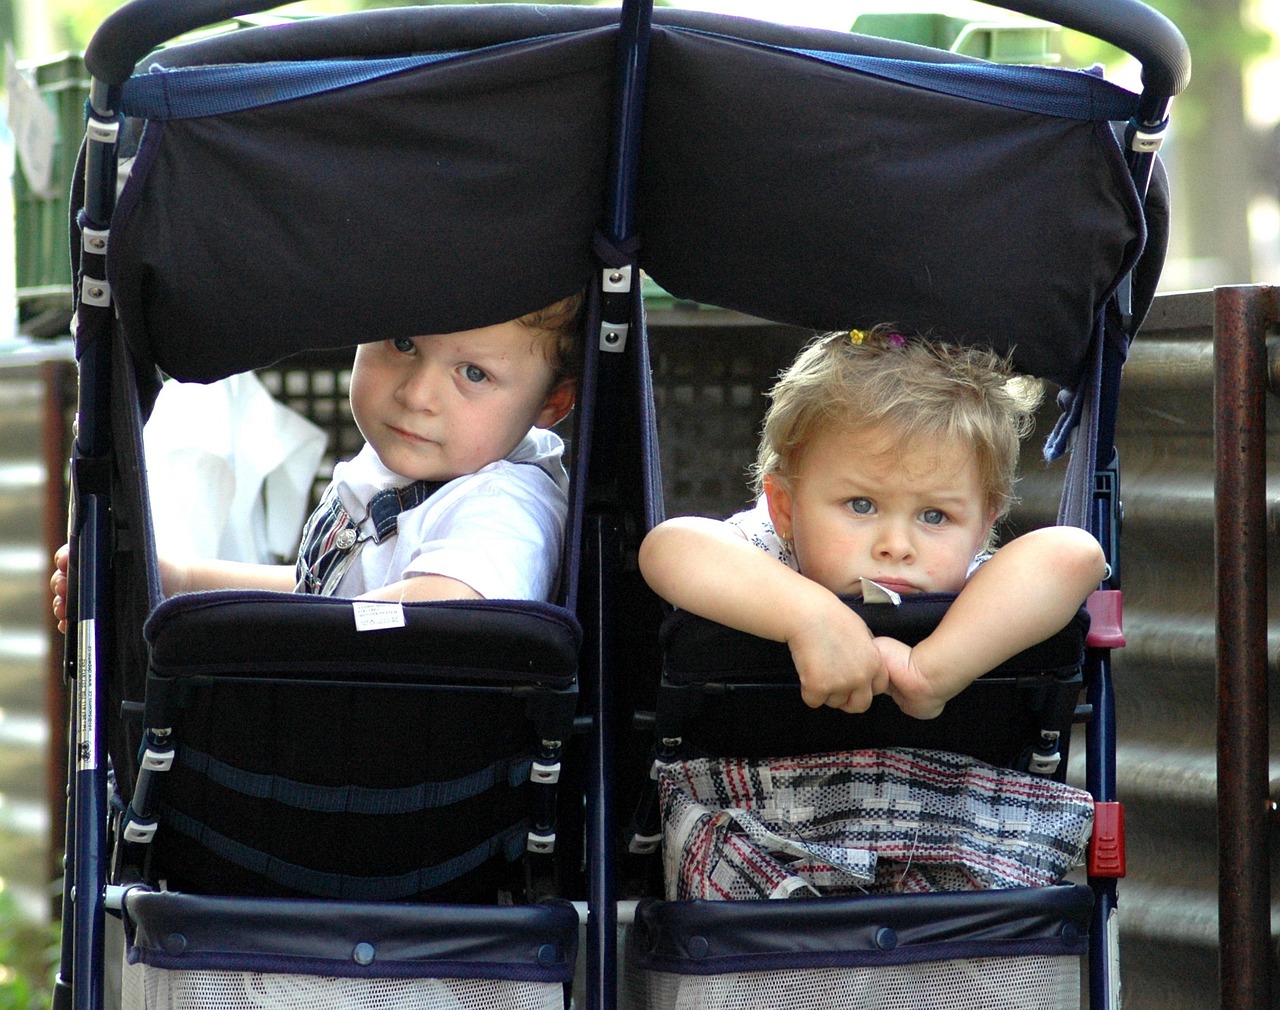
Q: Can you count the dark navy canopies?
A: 2